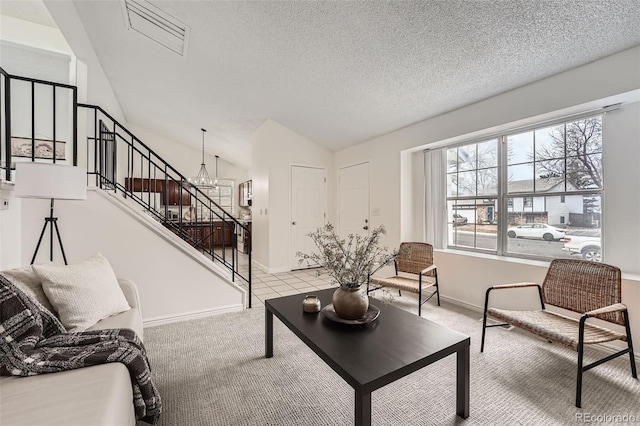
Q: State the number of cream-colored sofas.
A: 1